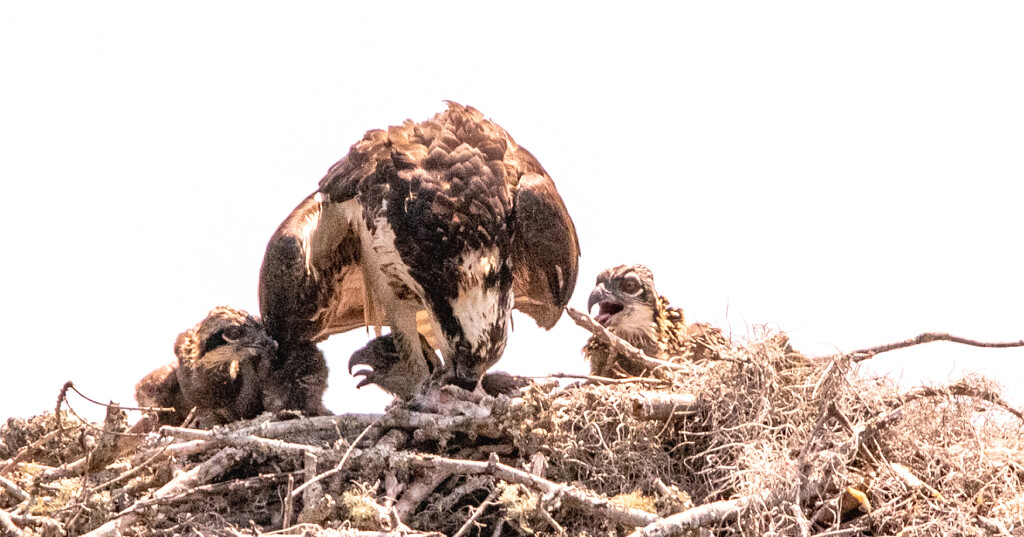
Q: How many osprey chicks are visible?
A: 3